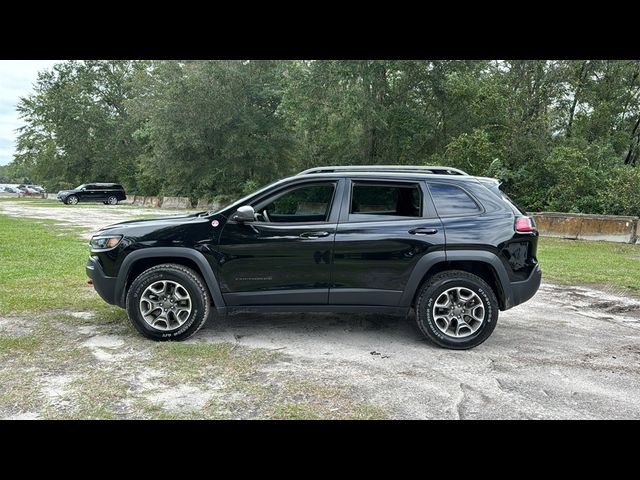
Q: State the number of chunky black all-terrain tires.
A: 2